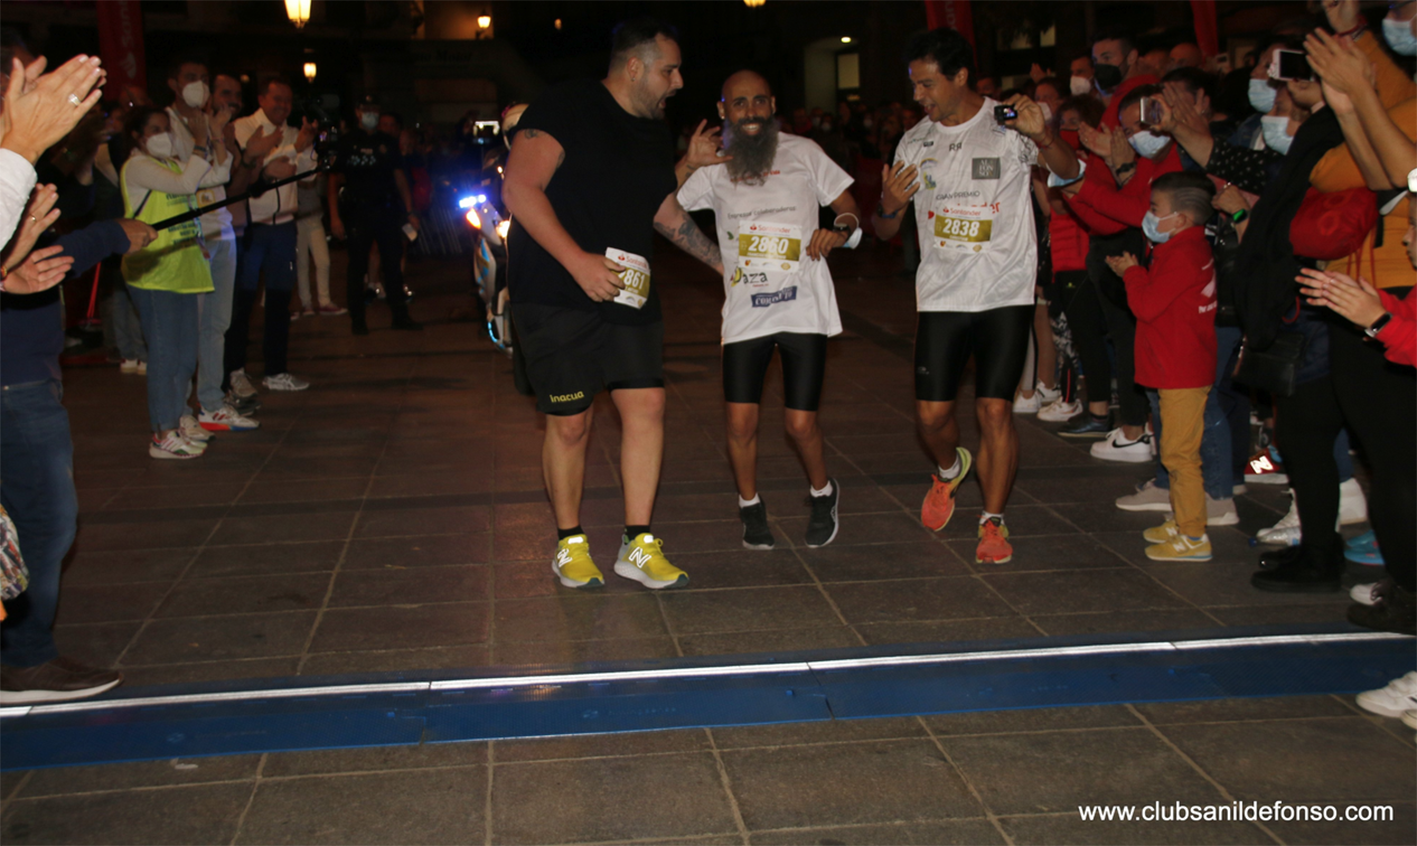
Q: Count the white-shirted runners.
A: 2